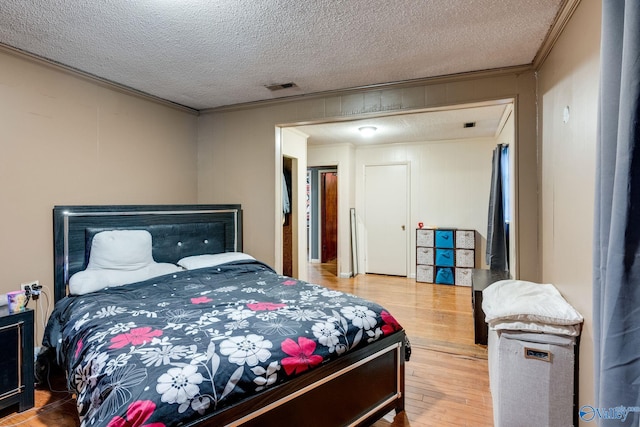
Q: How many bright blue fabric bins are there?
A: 3